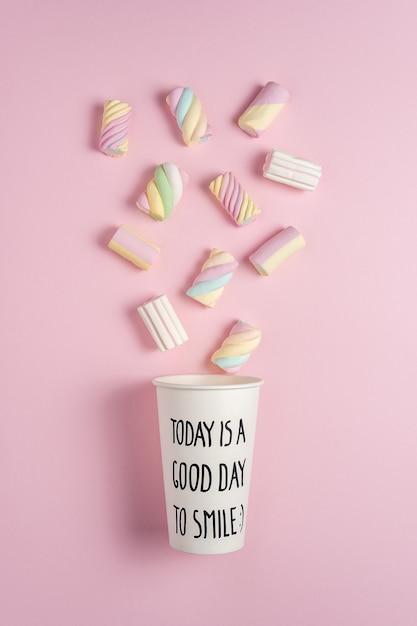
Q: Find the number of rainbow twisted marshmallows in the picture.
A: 4